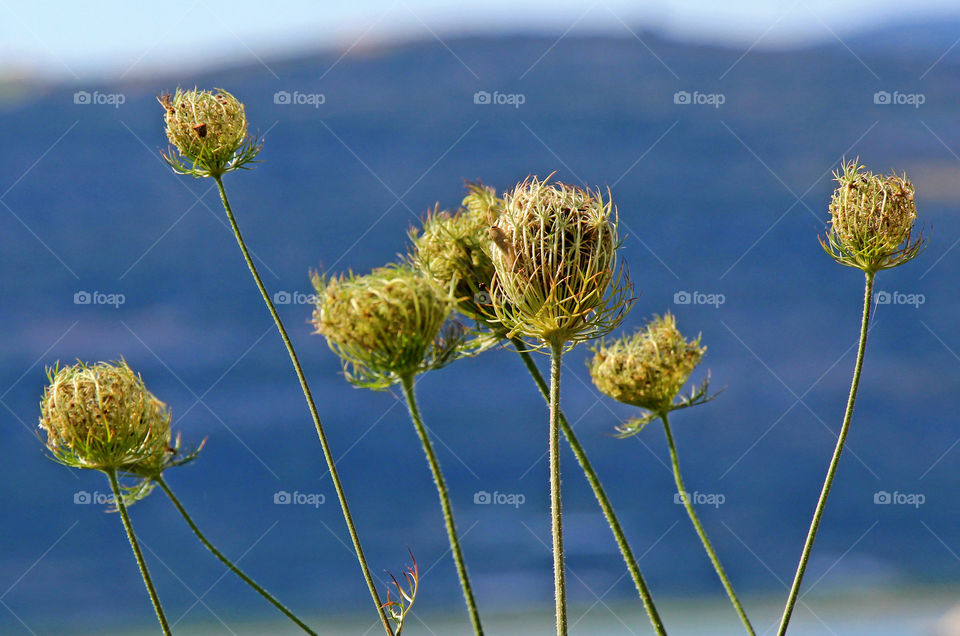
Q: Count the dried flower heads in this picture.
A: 8